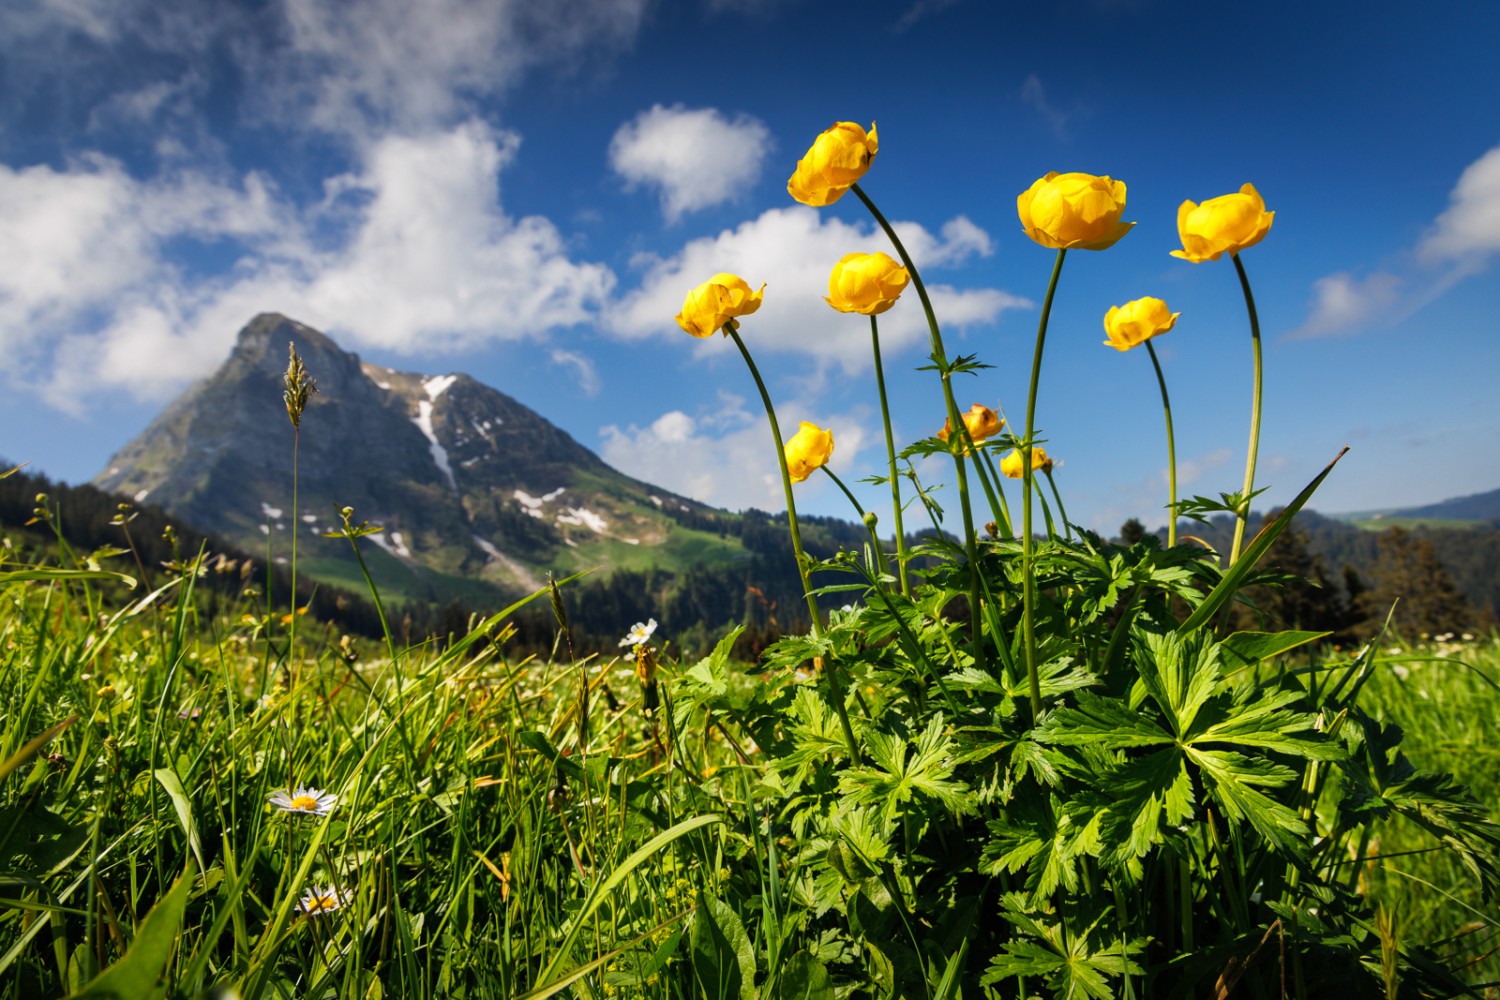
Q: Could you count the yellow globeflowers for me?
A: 9